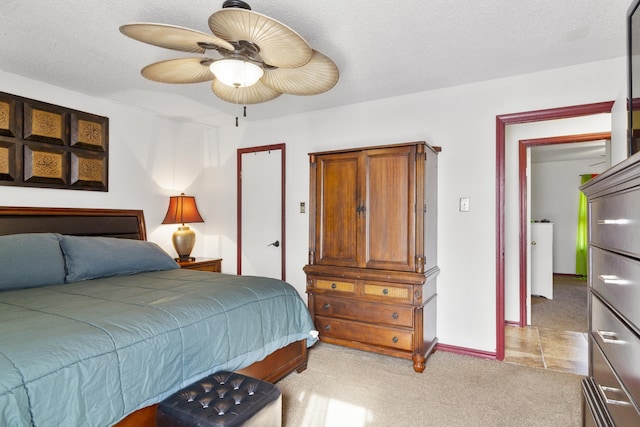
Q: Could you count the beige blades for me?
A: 5